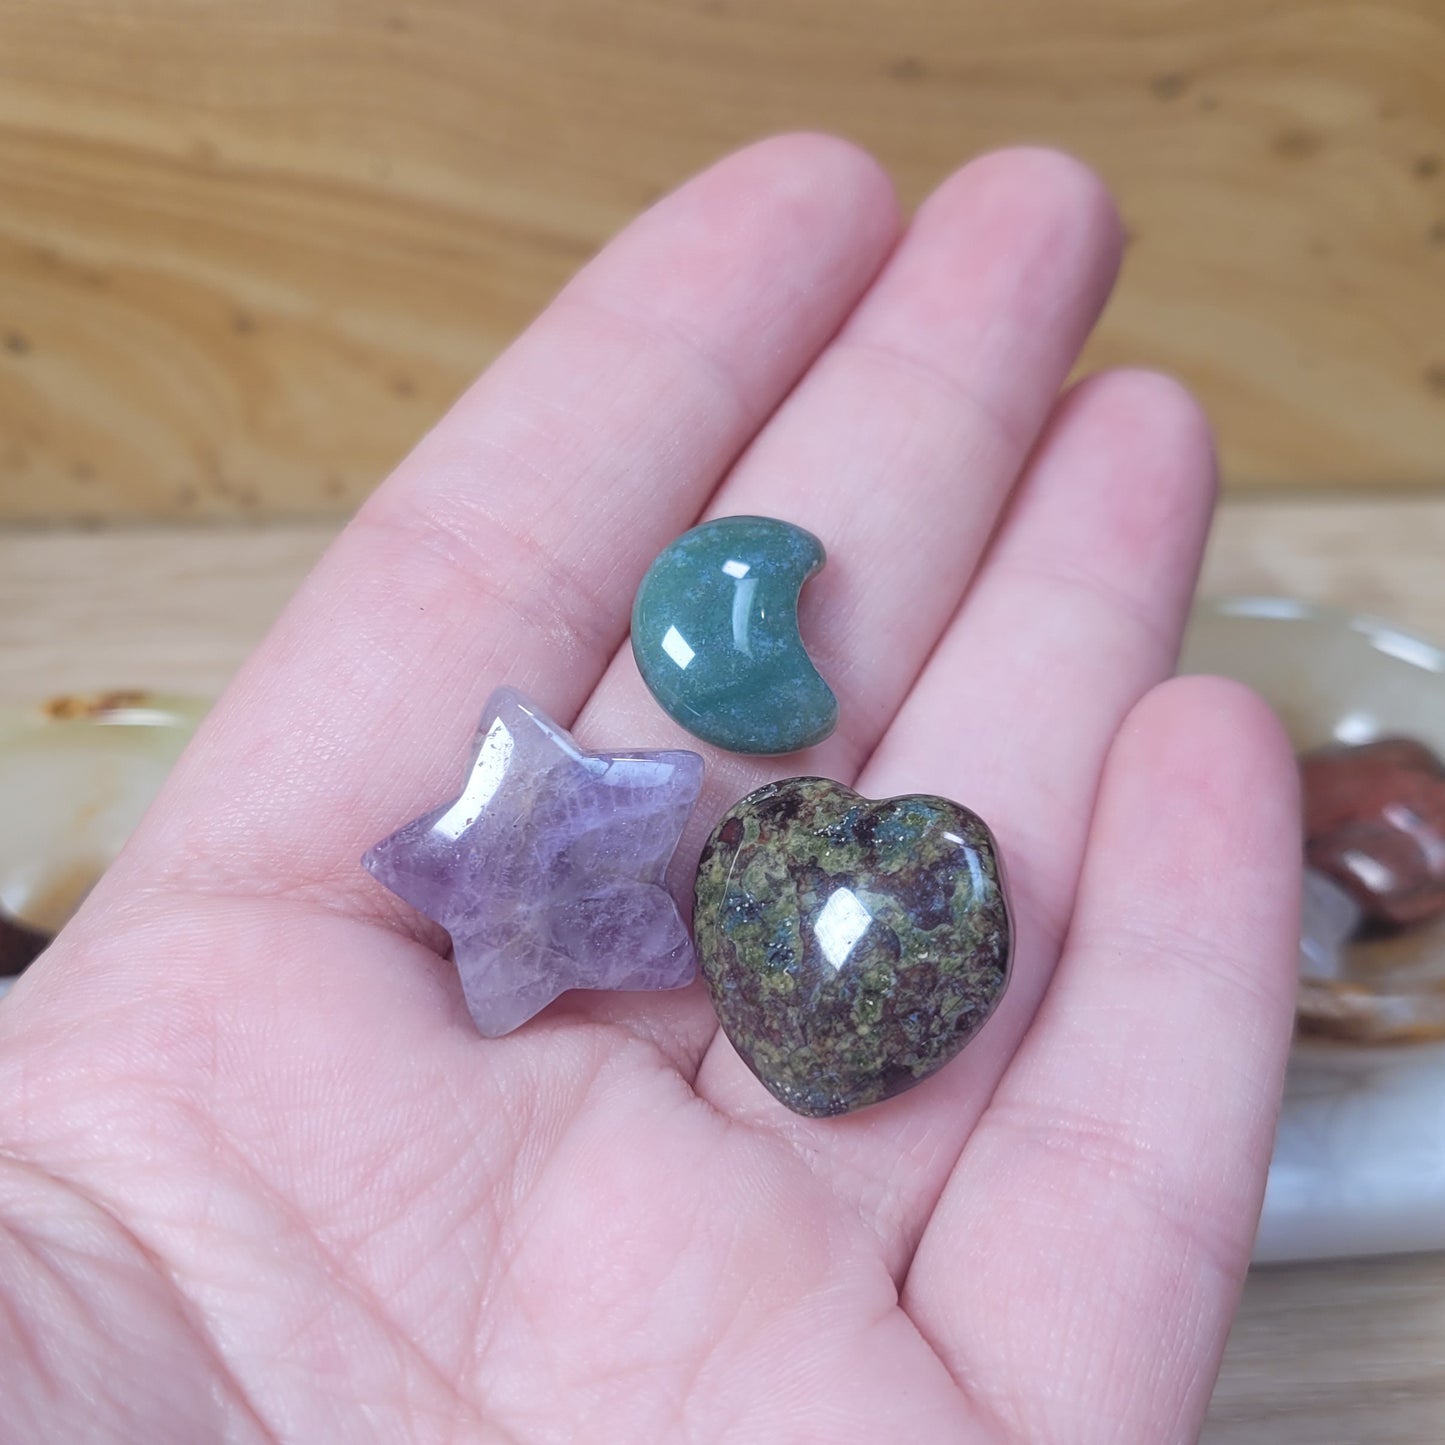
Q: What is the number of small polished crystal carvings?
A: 3